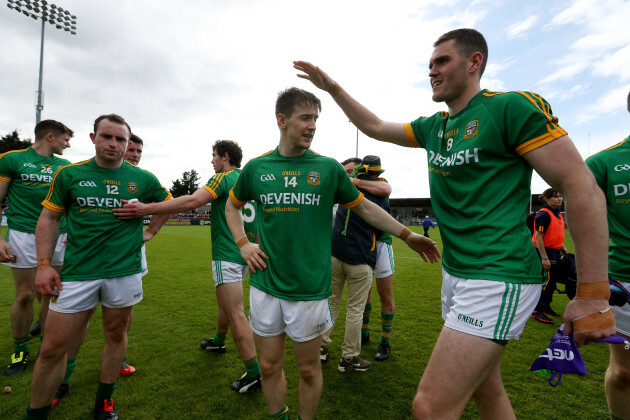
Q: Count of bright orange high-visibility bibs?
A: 1